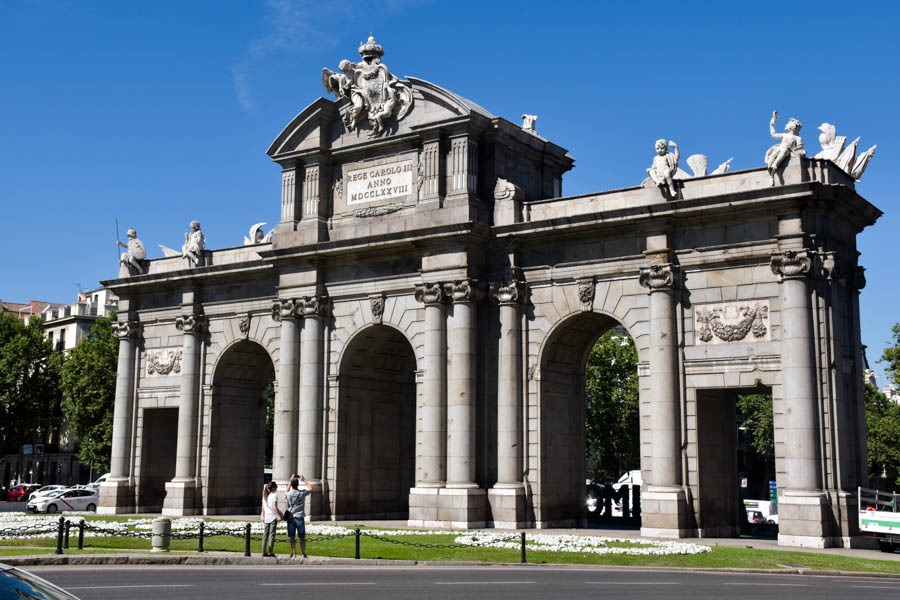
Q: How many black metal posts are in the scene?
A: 7